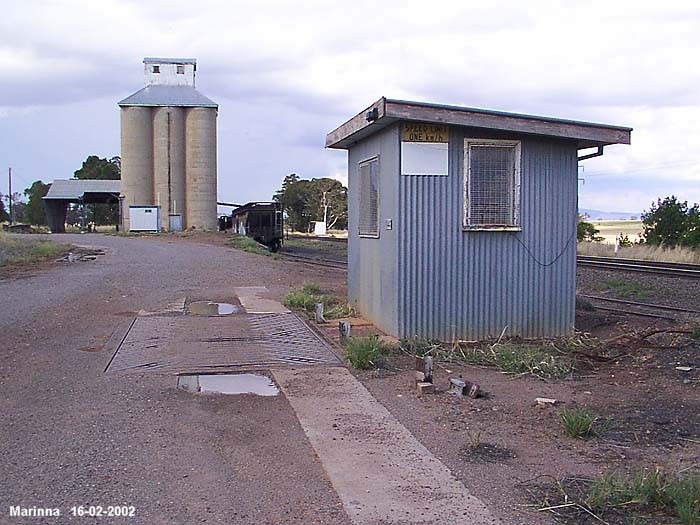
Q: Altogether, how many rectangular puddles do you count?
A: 2